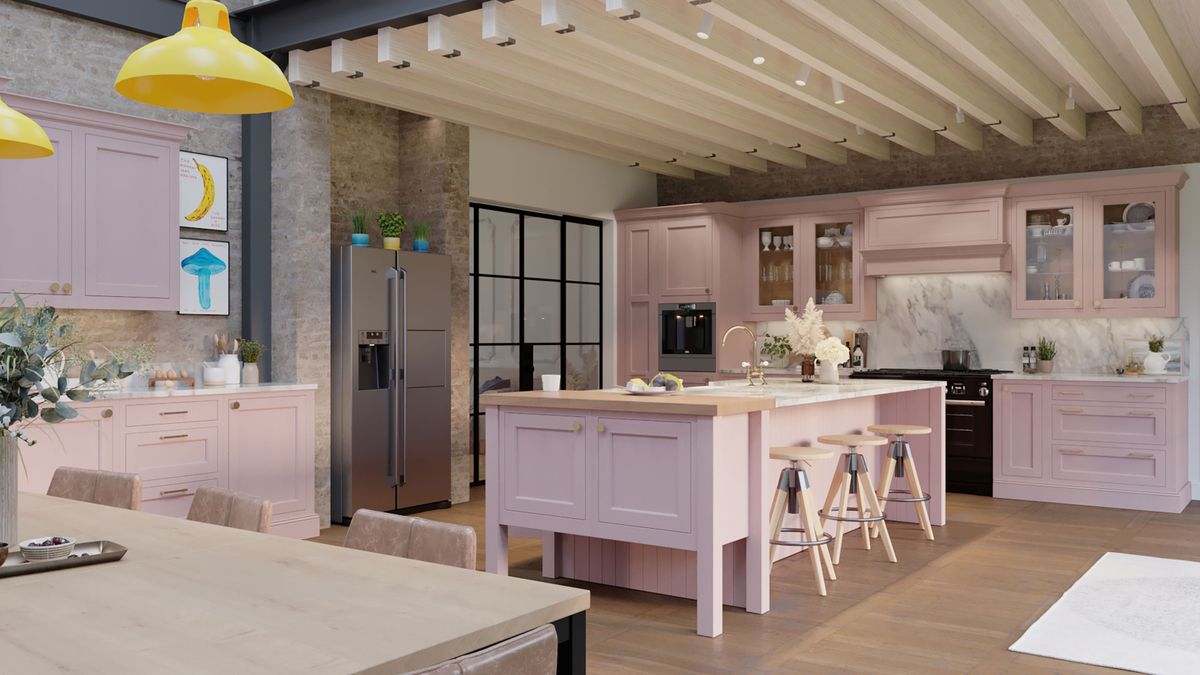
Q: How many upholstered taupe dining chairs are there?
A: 4